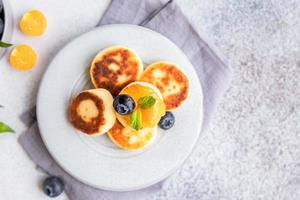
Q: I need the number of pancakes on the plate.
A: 5